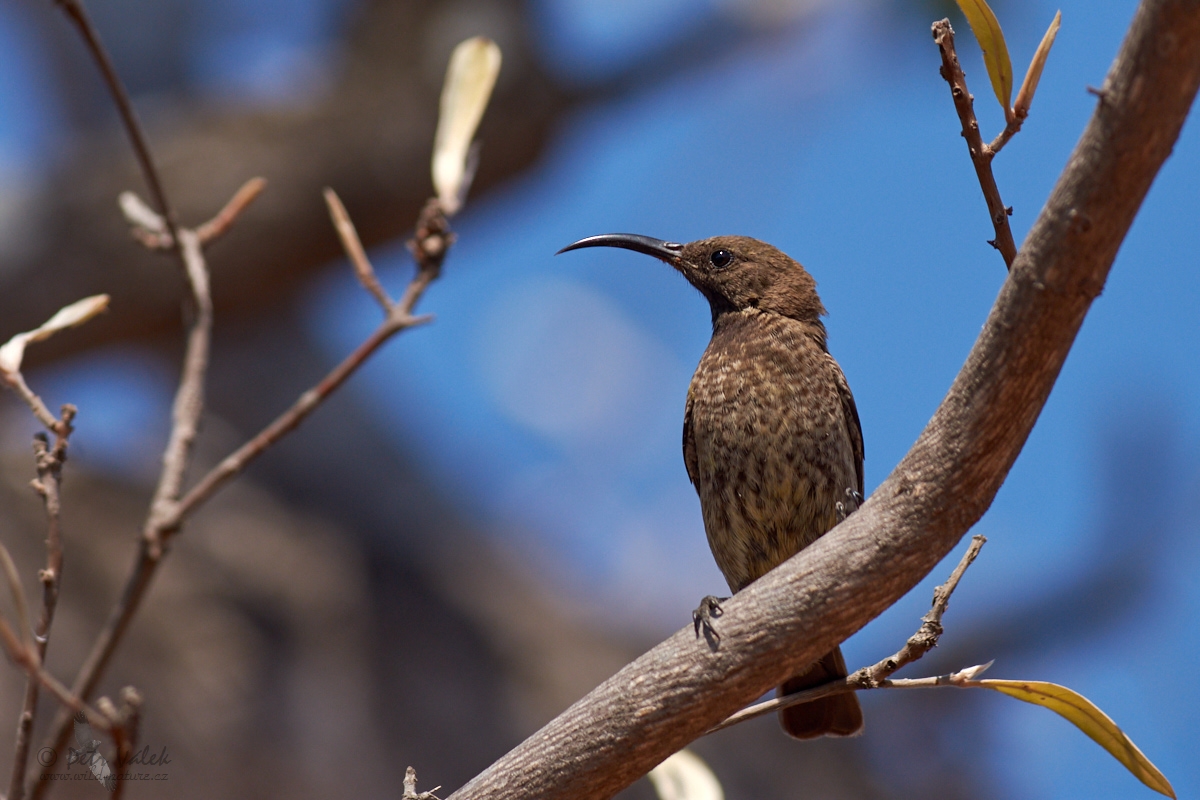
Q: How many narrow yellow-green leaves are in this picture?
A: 2